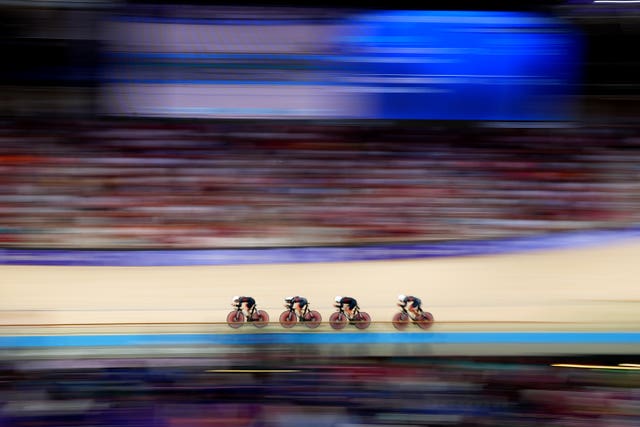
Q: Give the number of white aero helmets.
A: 4